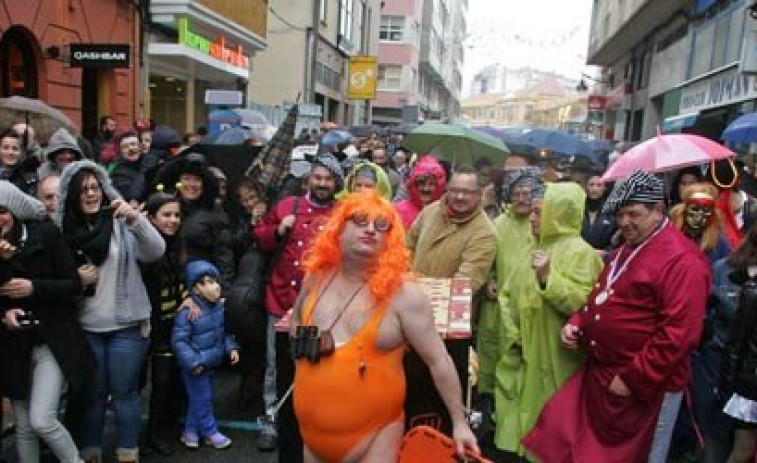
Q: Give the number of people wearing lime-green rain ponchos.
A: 3